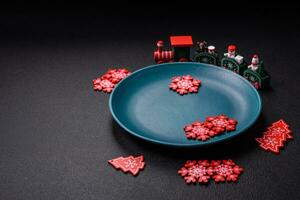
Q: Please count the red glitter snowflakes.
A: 7